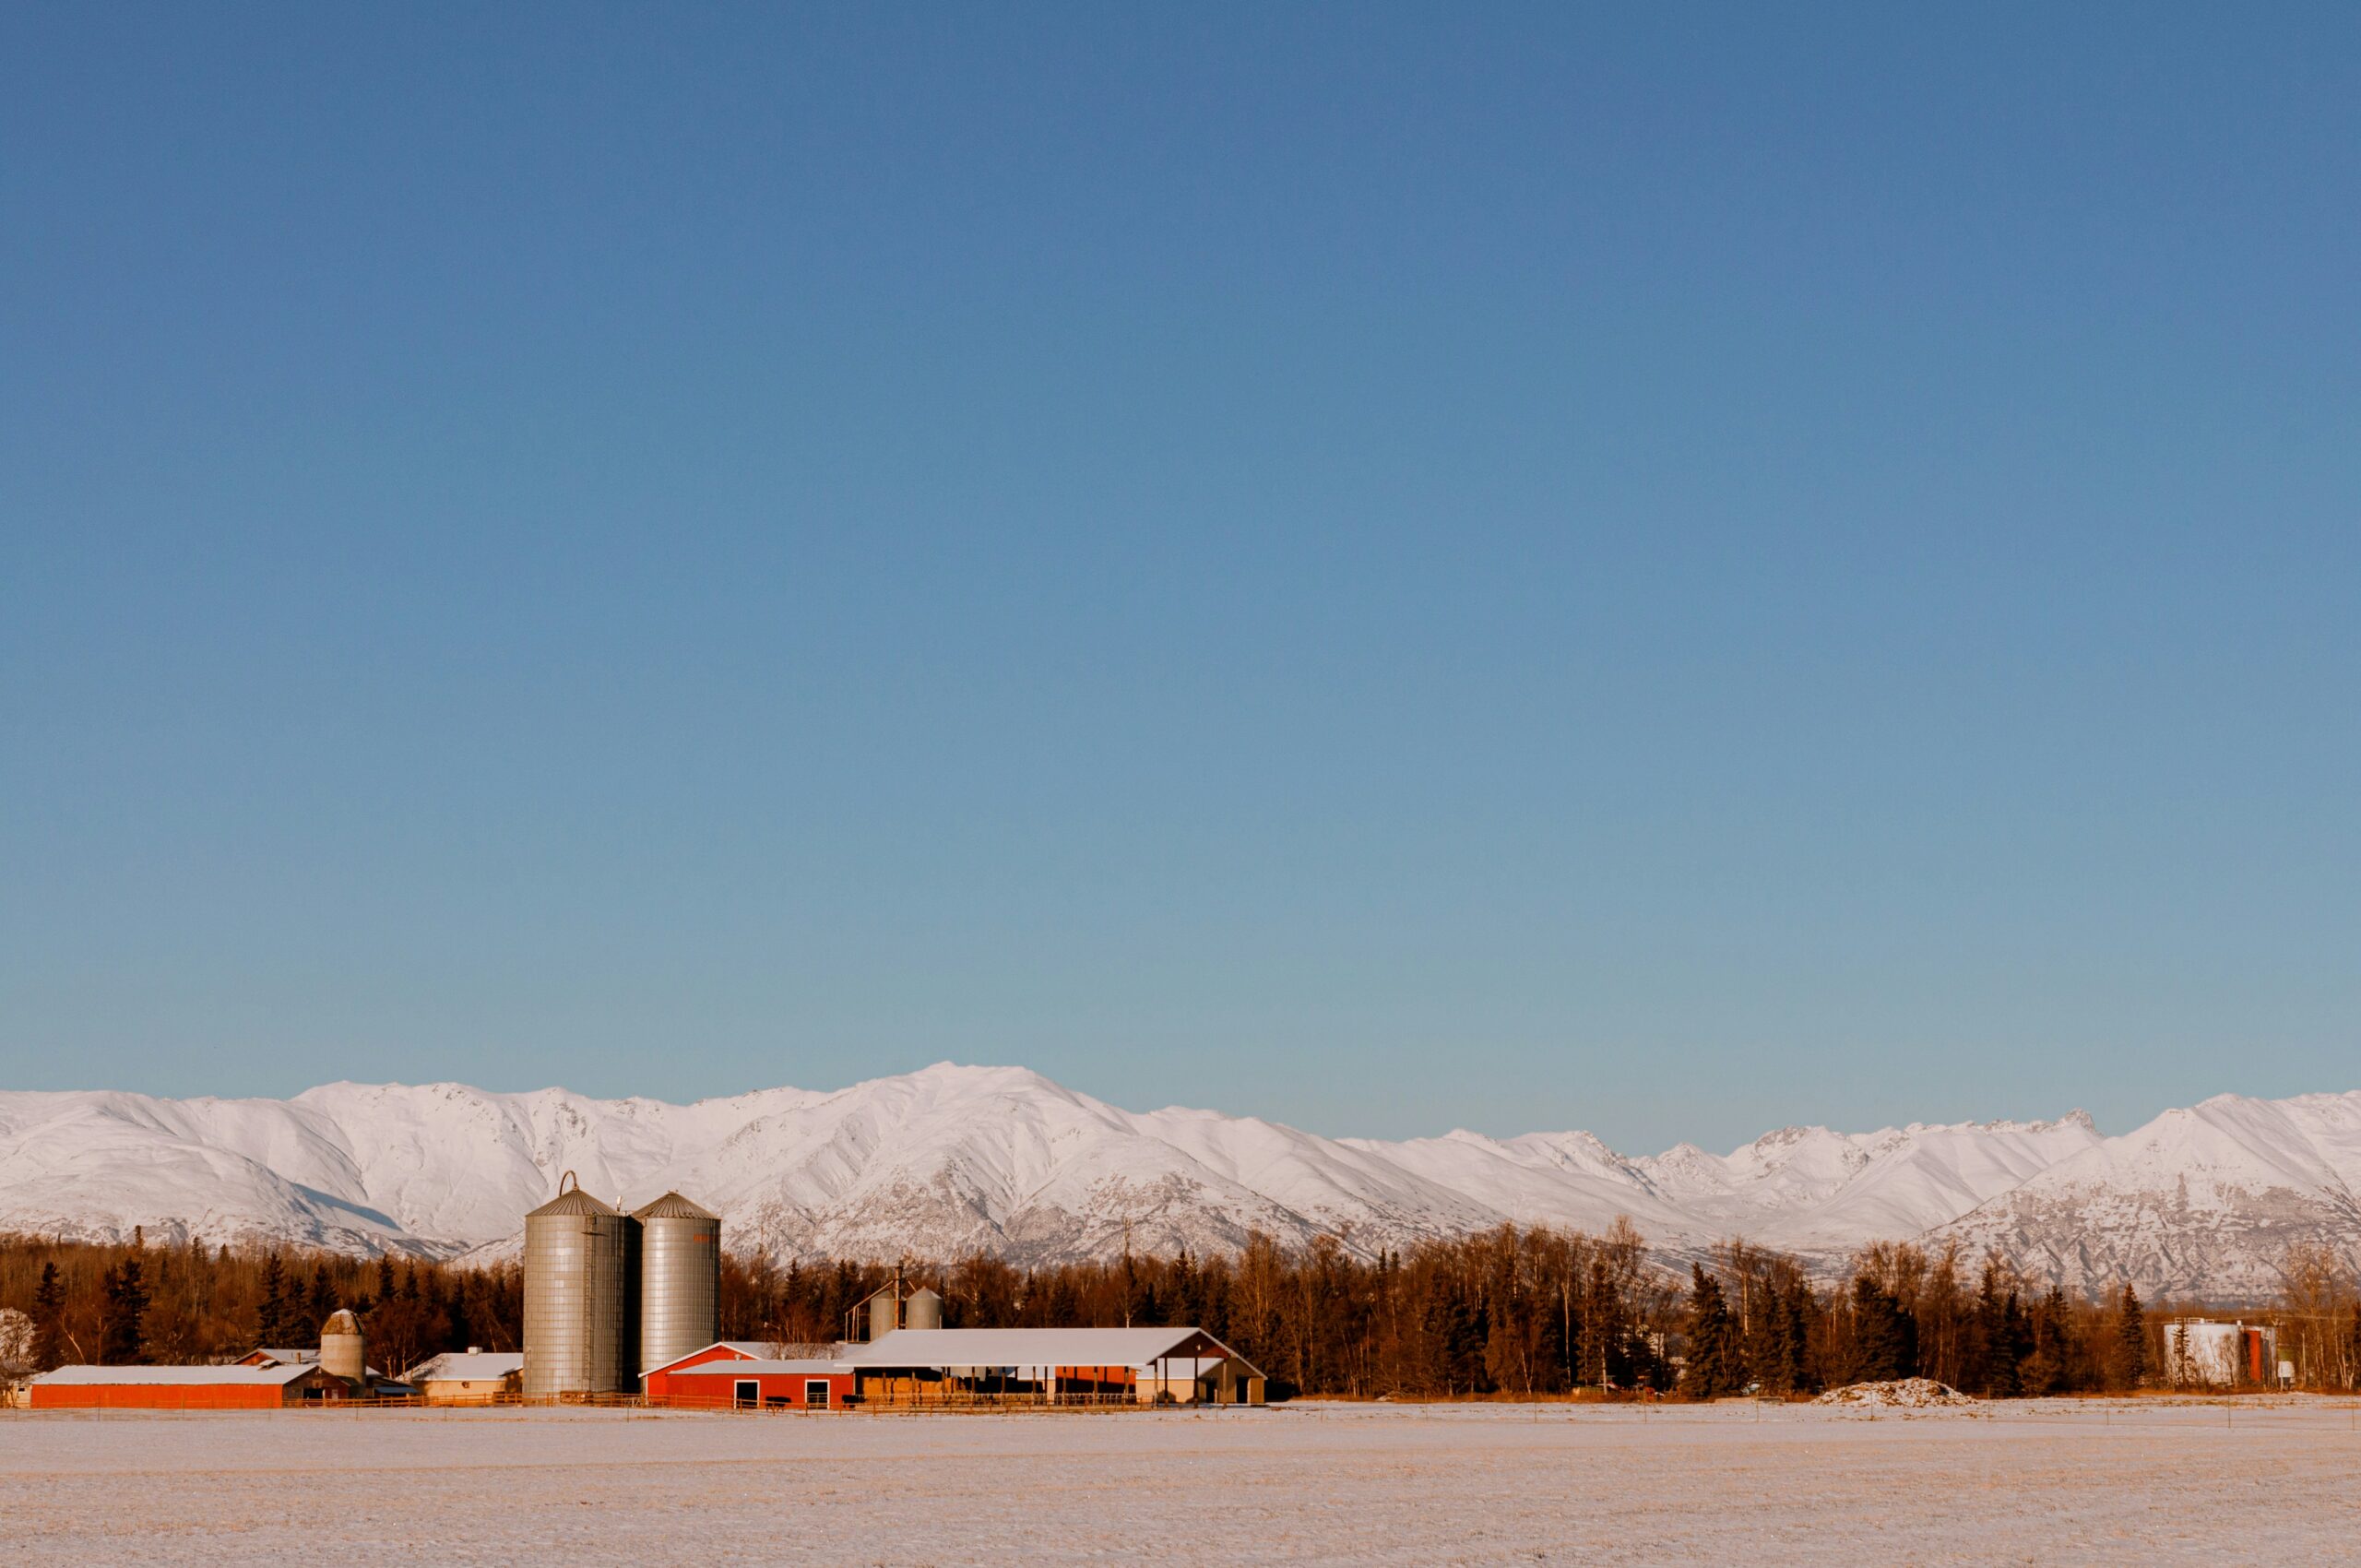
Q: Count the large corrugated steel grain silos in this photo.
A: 2